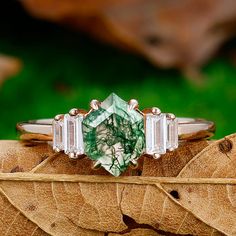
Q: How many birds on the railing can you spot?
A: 0